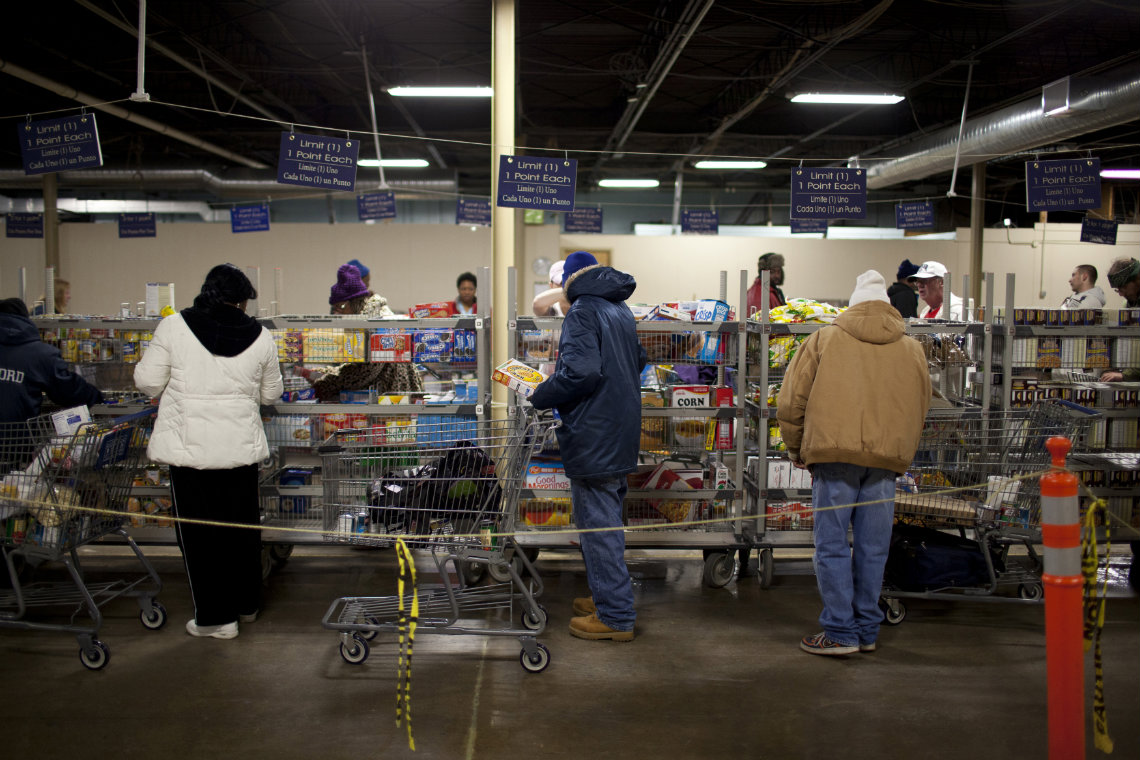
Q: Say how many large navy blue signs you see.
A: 5